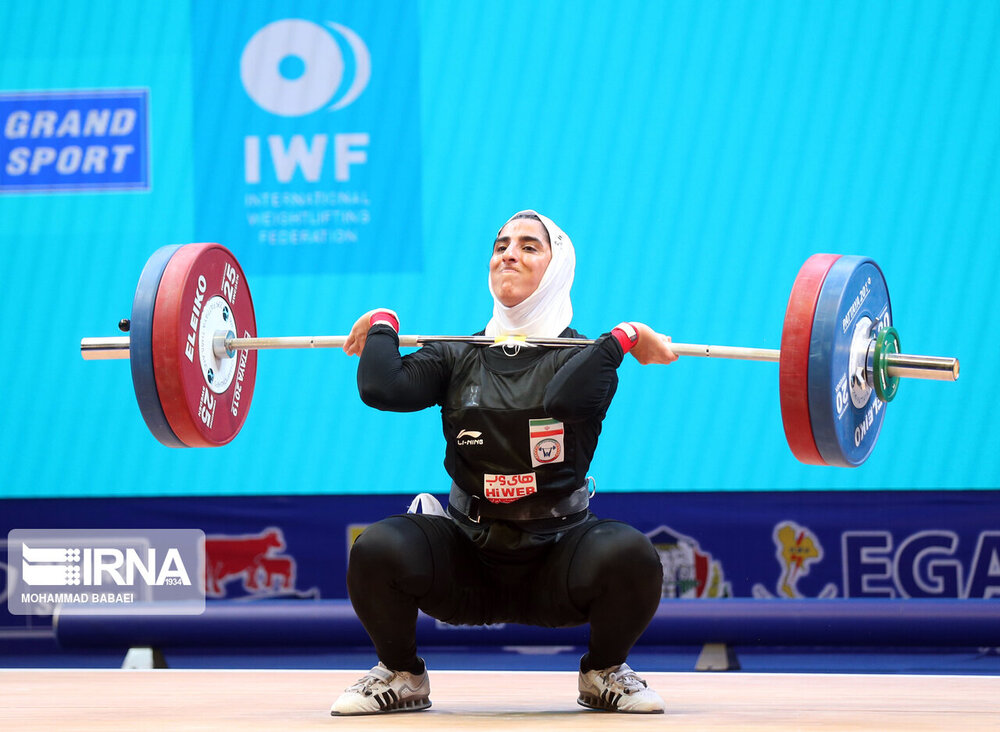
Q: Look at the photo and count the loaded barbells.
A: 1